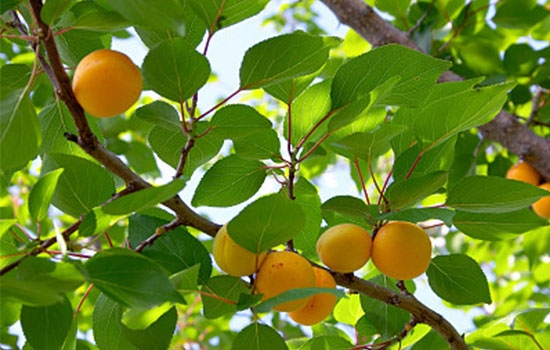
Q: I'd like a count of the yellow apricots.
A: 8